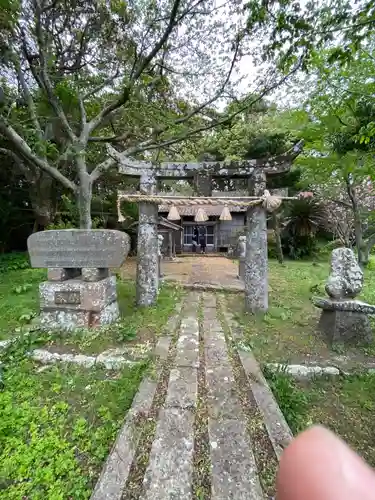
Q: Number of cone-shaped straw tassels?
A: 3